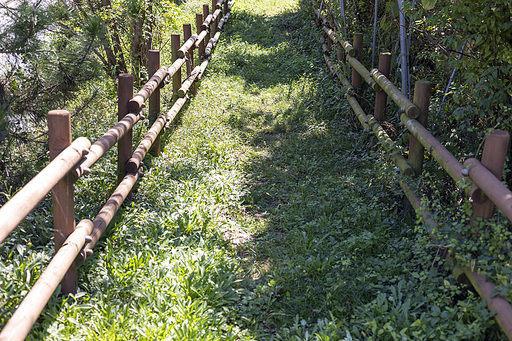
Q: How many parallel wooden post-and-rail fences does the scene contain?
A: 2